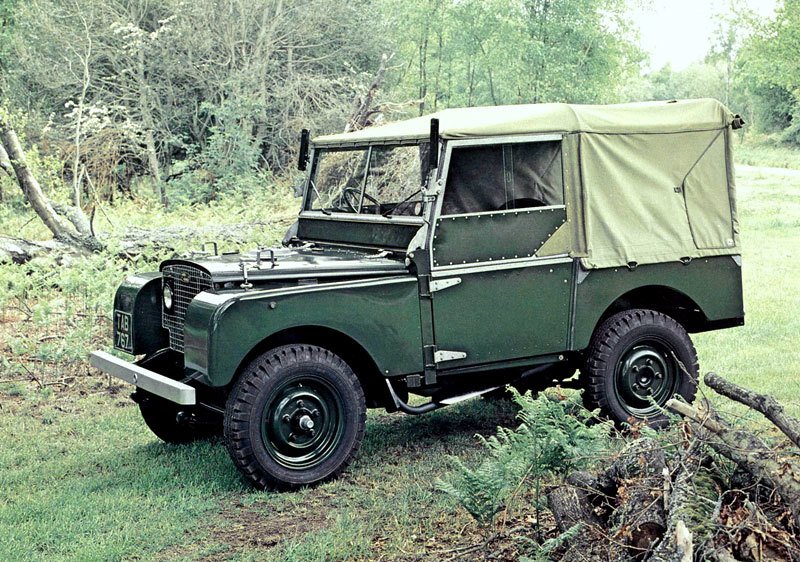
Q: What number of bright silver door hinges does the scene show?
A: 2